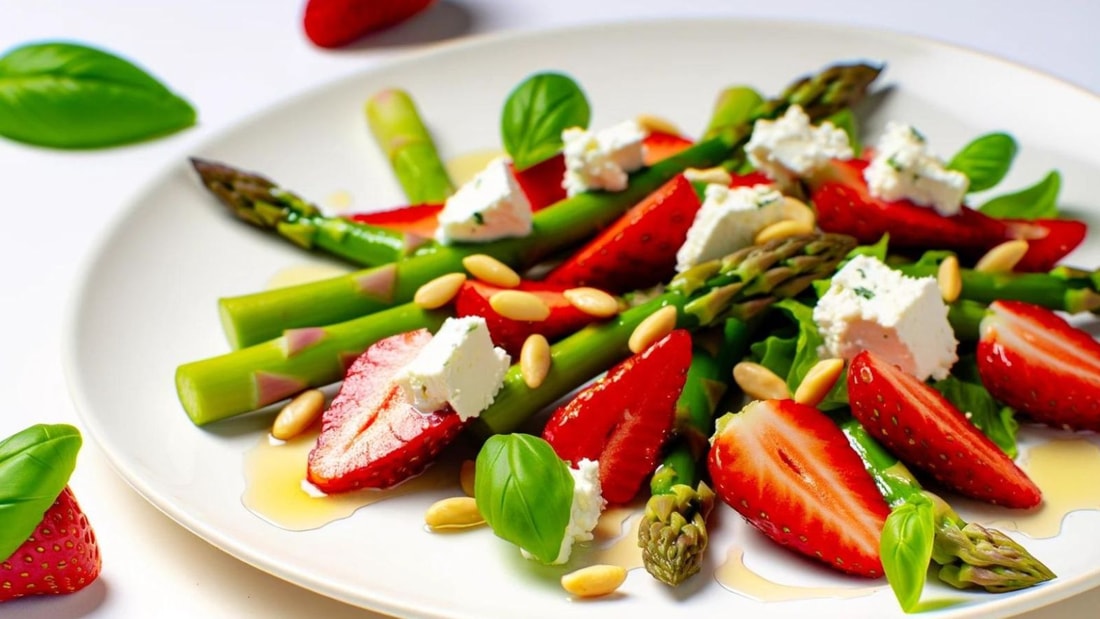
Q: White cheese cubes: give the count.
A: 8